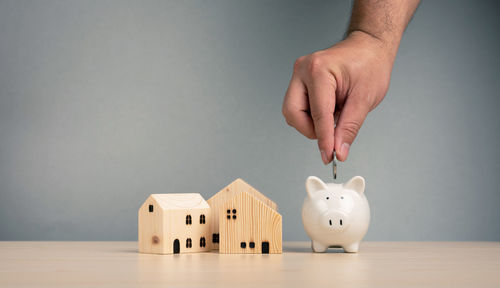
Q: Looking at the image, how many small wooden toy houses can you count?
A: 3